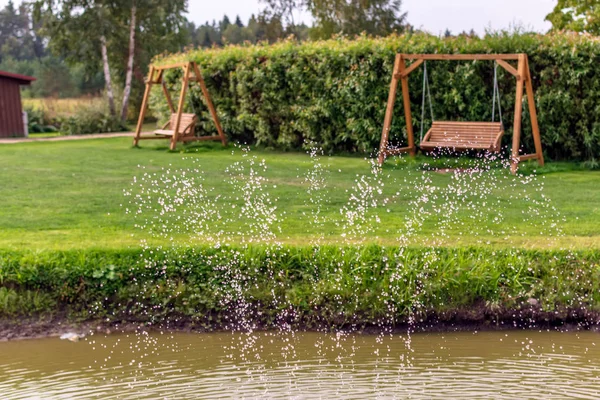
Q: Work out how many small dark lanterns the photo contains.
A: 0